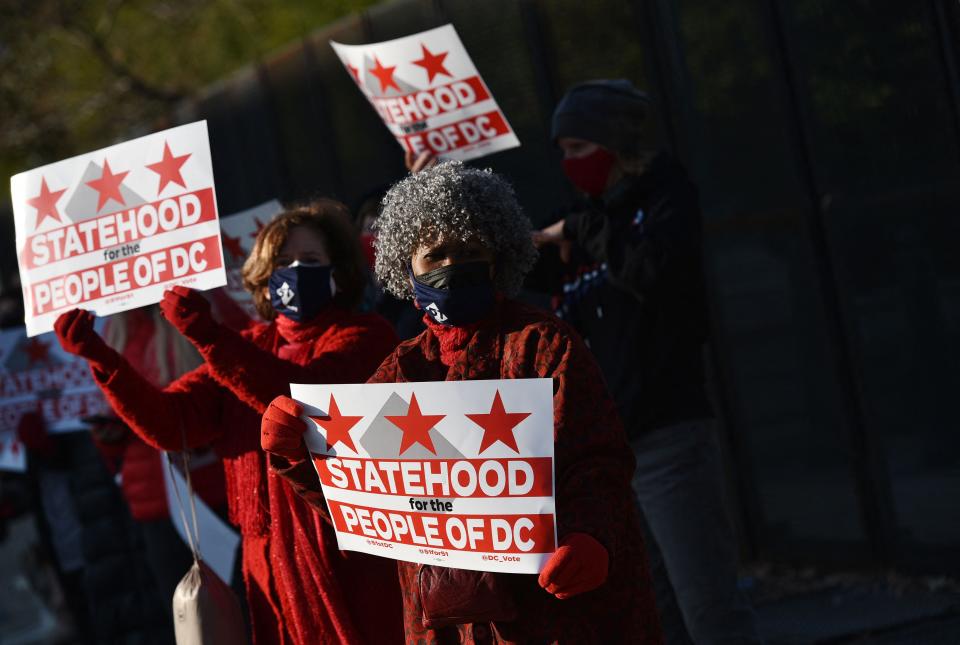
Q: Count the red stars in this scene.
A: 12